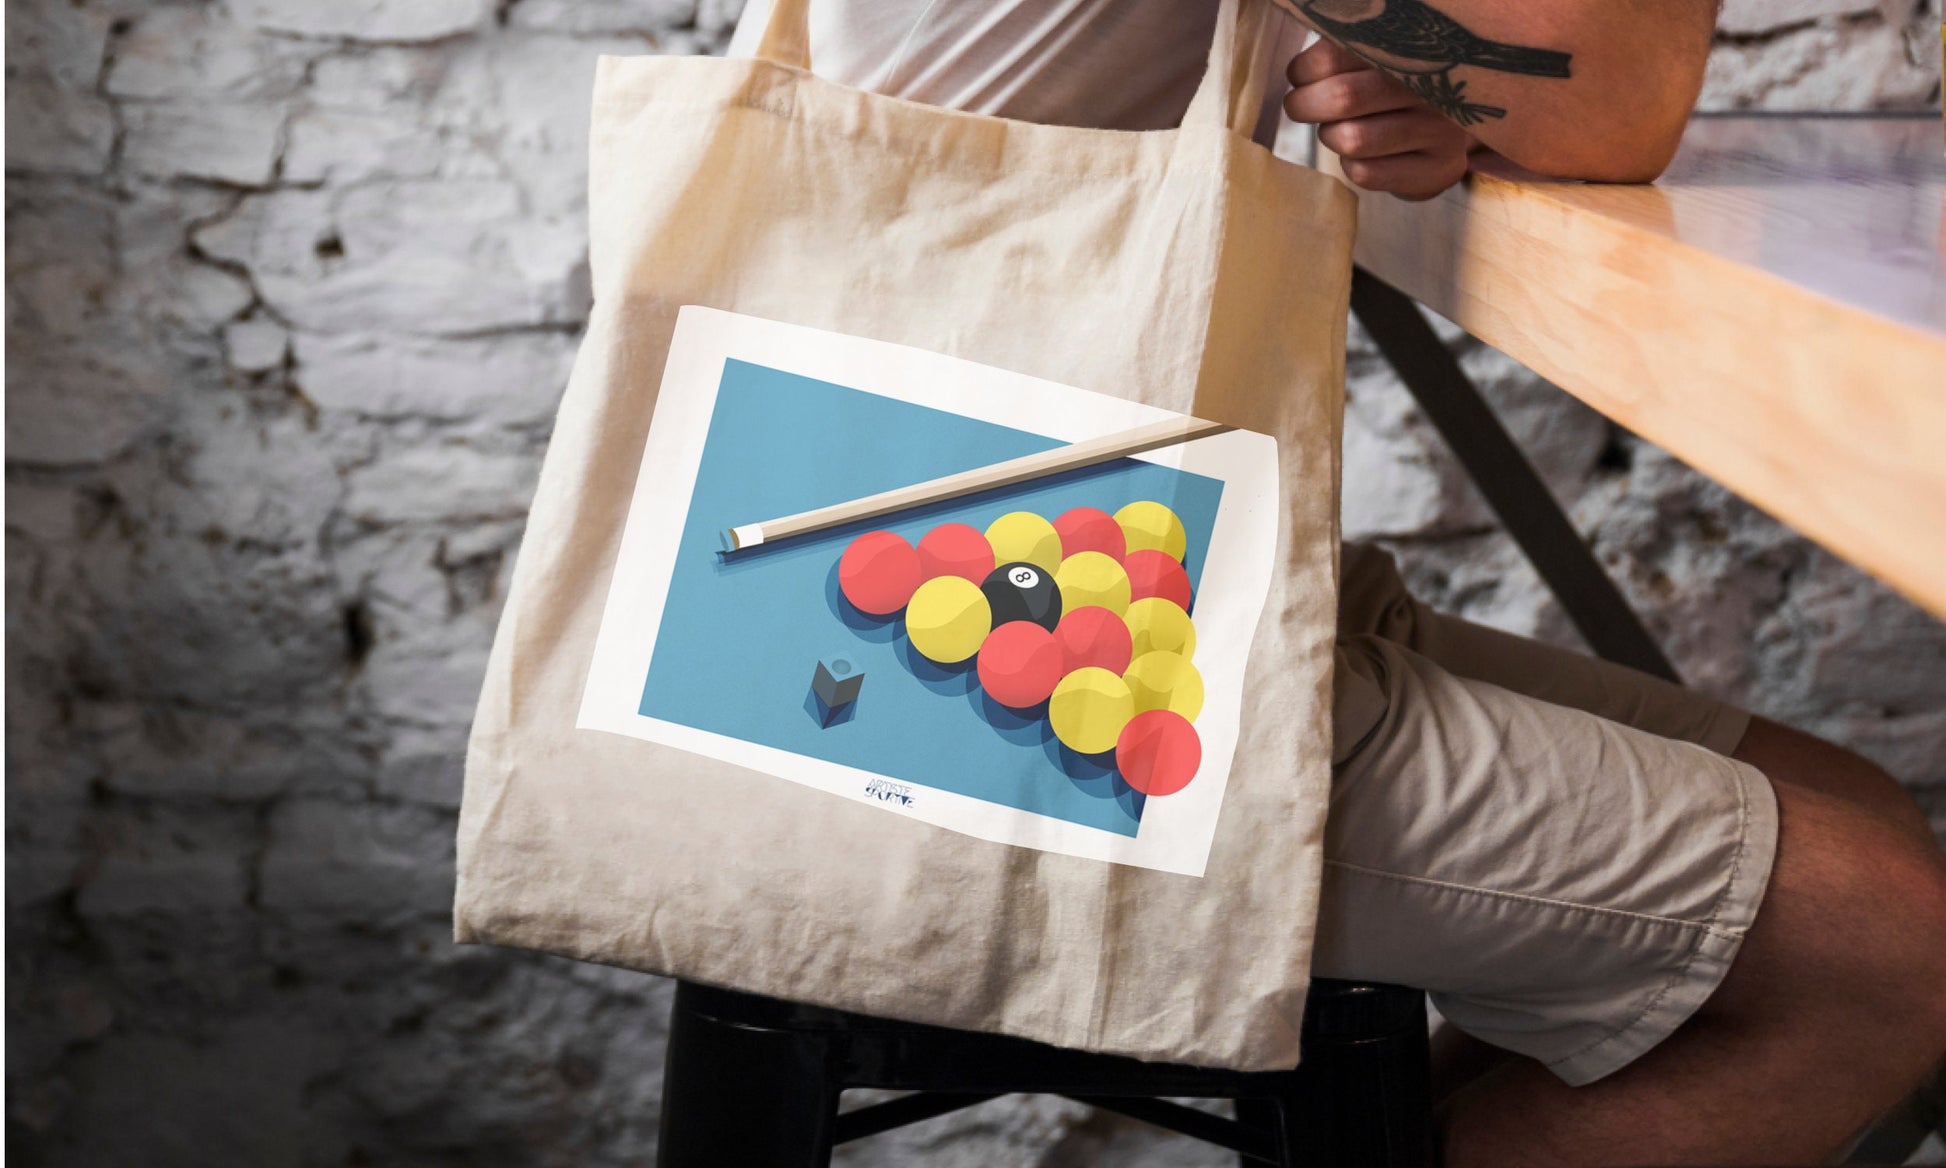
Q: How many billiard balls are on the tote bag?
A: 15